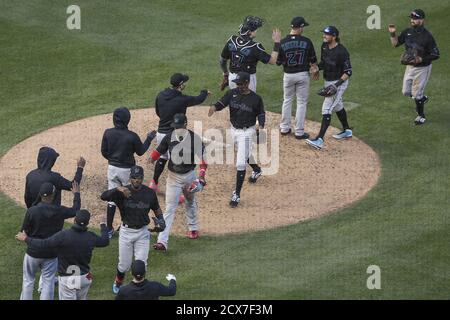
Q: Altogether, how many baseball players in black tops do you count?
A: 13